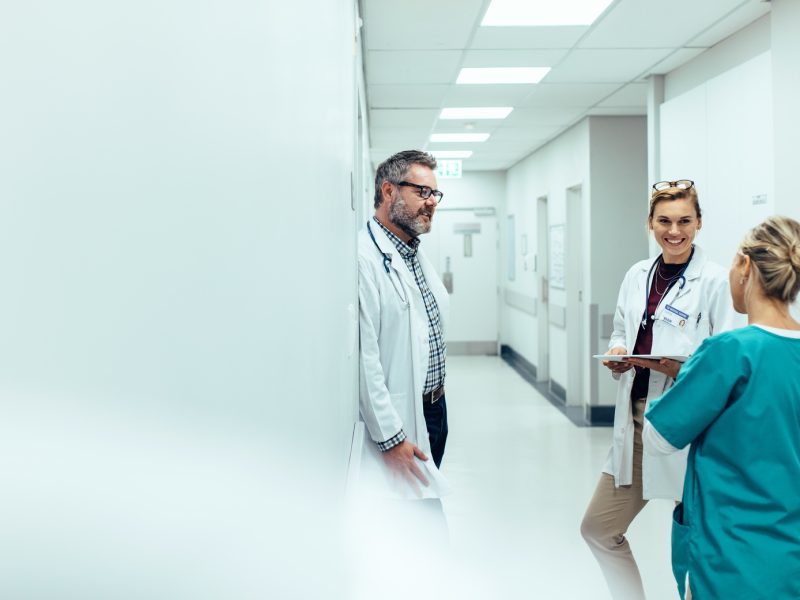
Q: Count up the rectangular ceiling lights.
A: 5